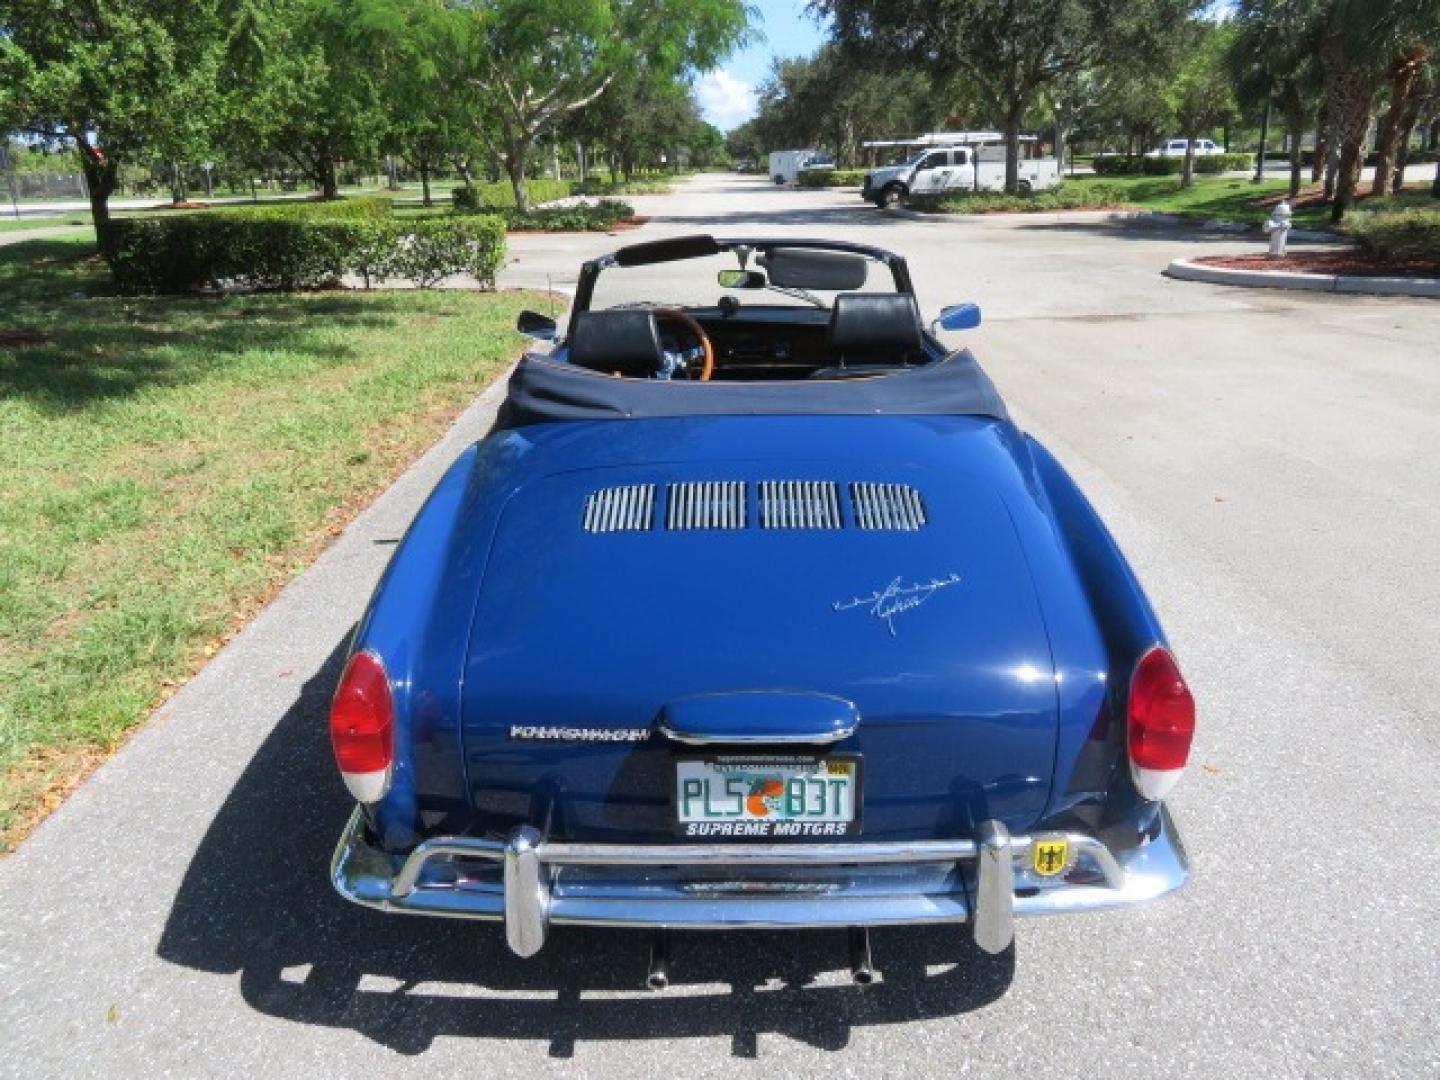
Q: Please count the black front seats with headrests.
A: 2